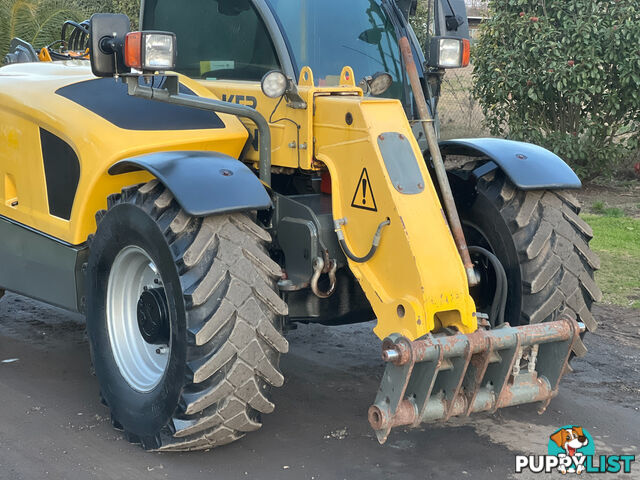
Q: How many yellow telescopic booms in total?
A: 1